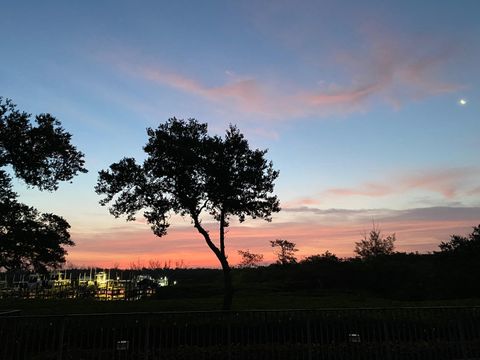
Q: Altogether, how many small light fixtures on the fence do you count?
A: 2